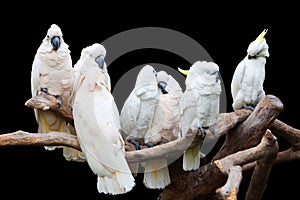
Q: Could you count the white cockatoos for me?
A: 6